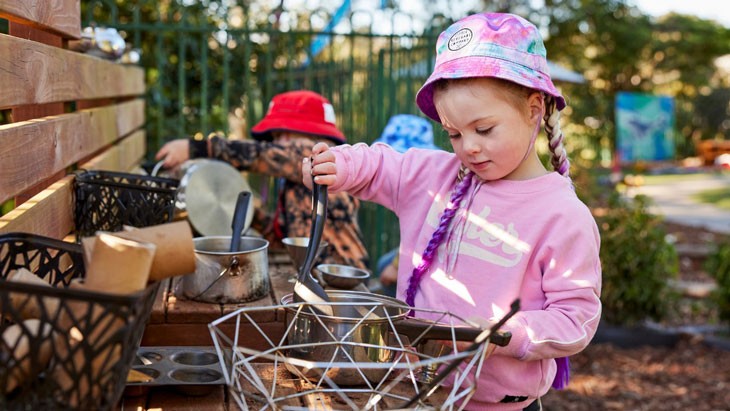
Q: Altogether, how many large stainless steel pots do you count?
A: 3